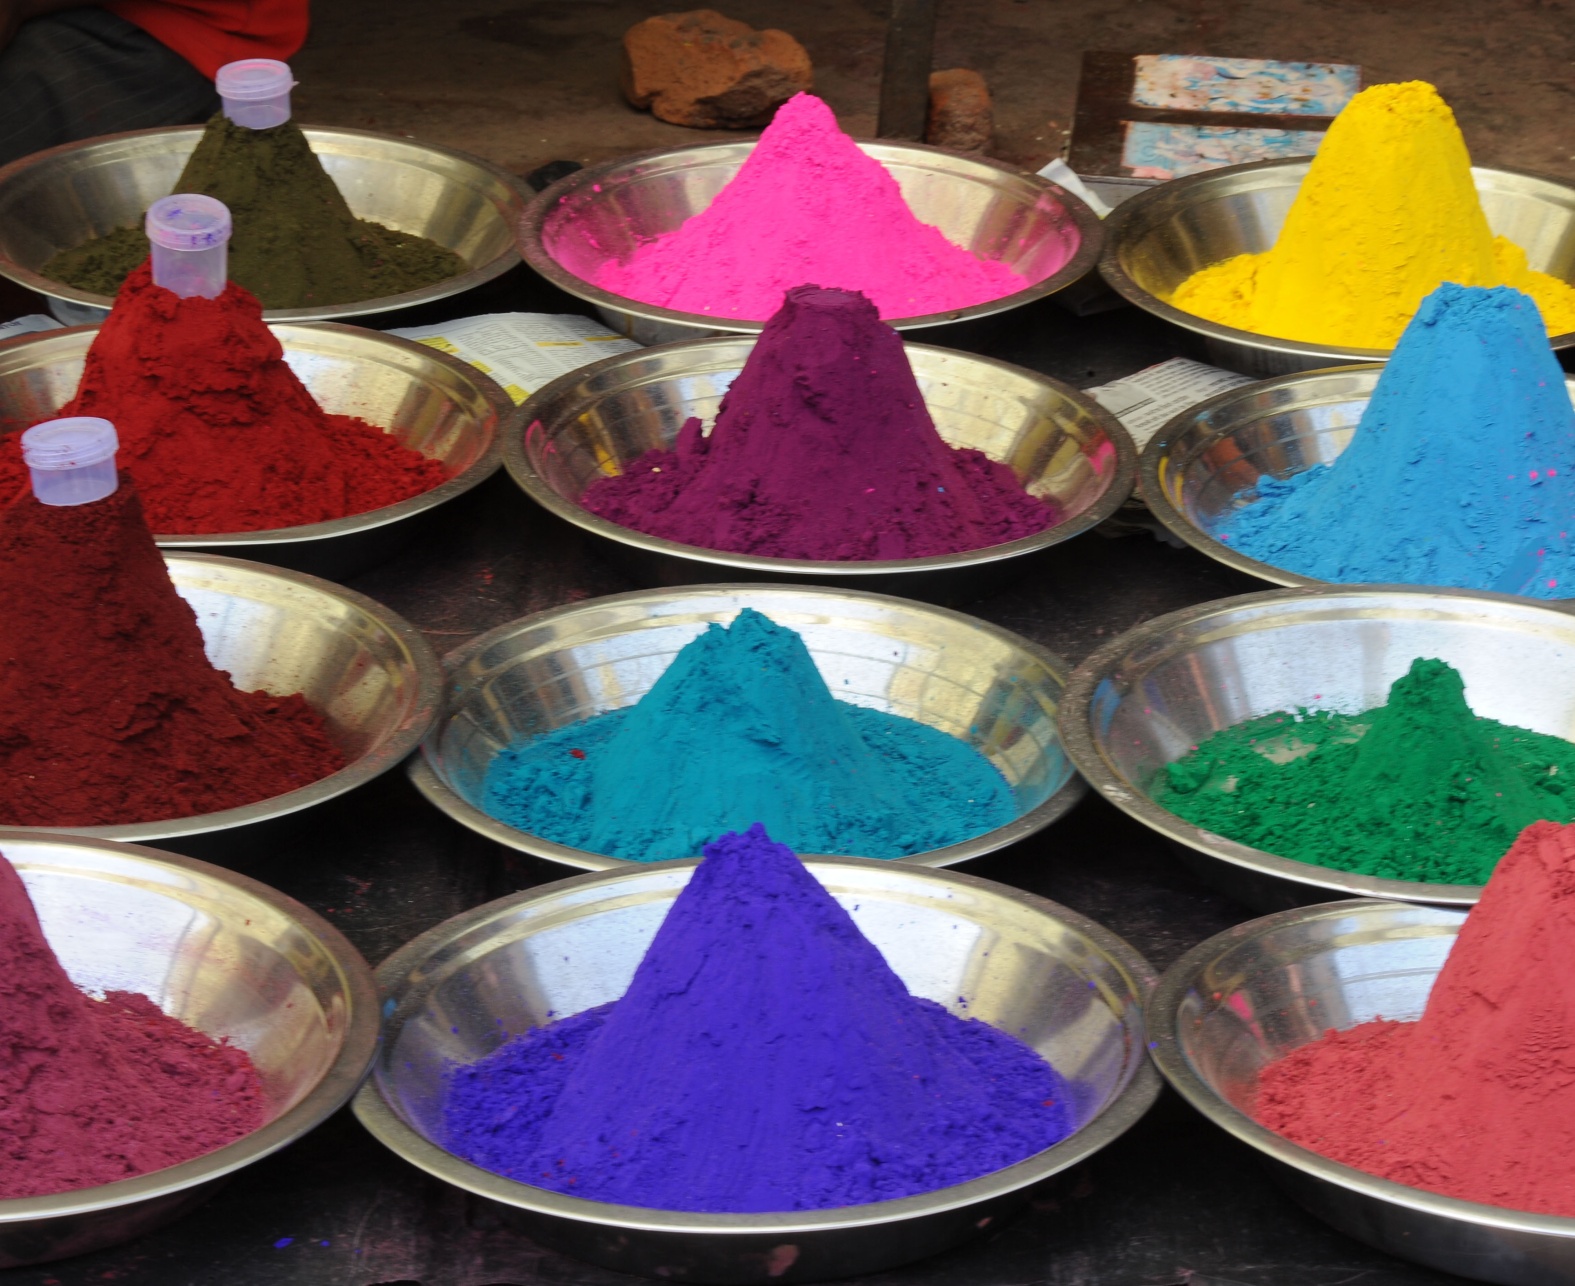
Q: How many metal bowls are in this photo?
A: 12